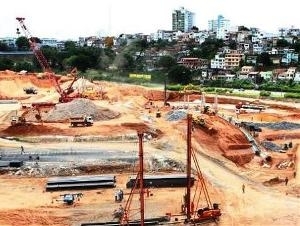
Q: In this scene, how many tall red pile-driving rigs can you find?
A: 2